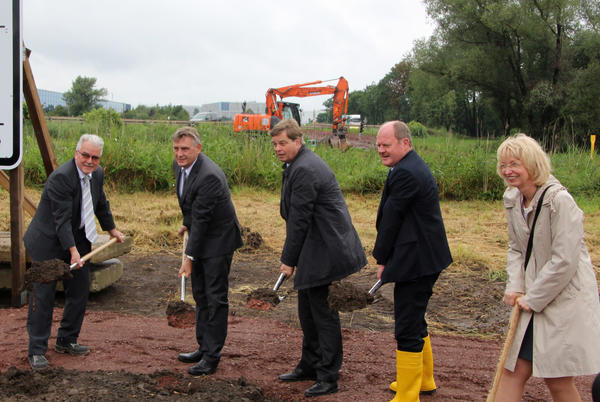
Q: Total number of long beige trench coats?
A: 1